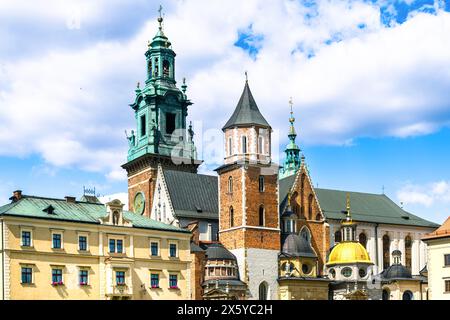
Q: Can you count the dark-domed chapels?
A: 3